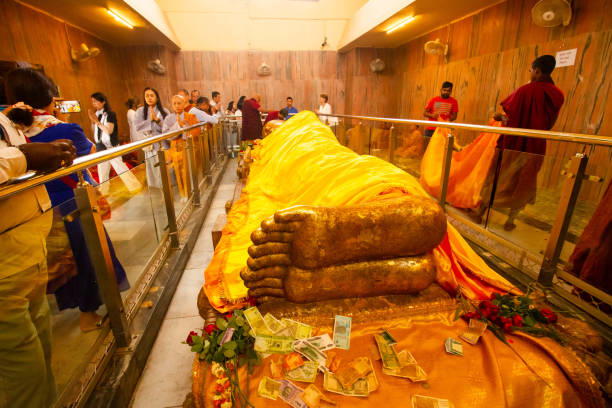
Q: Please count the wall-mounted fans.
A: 6